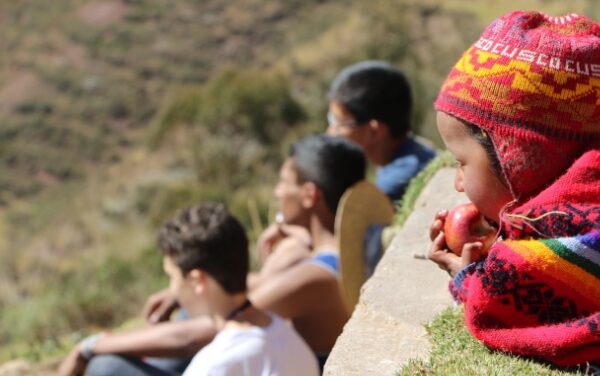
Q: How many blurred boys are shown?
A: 3